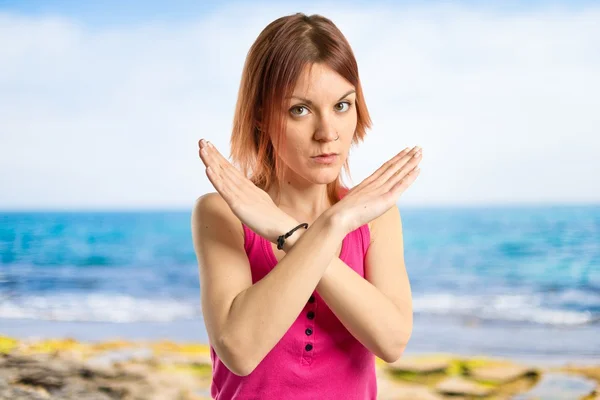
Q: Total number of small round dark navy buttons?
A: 4